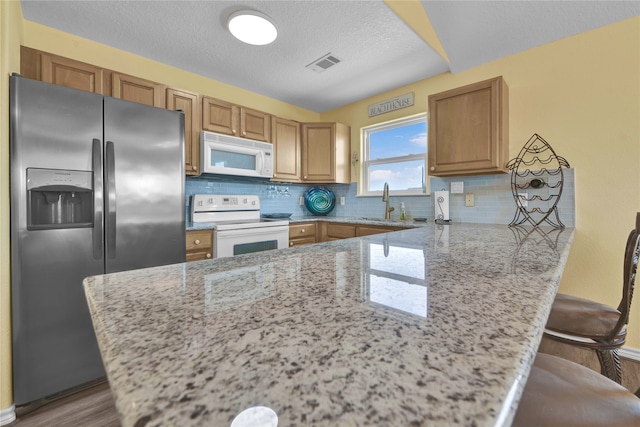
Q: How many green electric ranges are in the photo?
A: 0